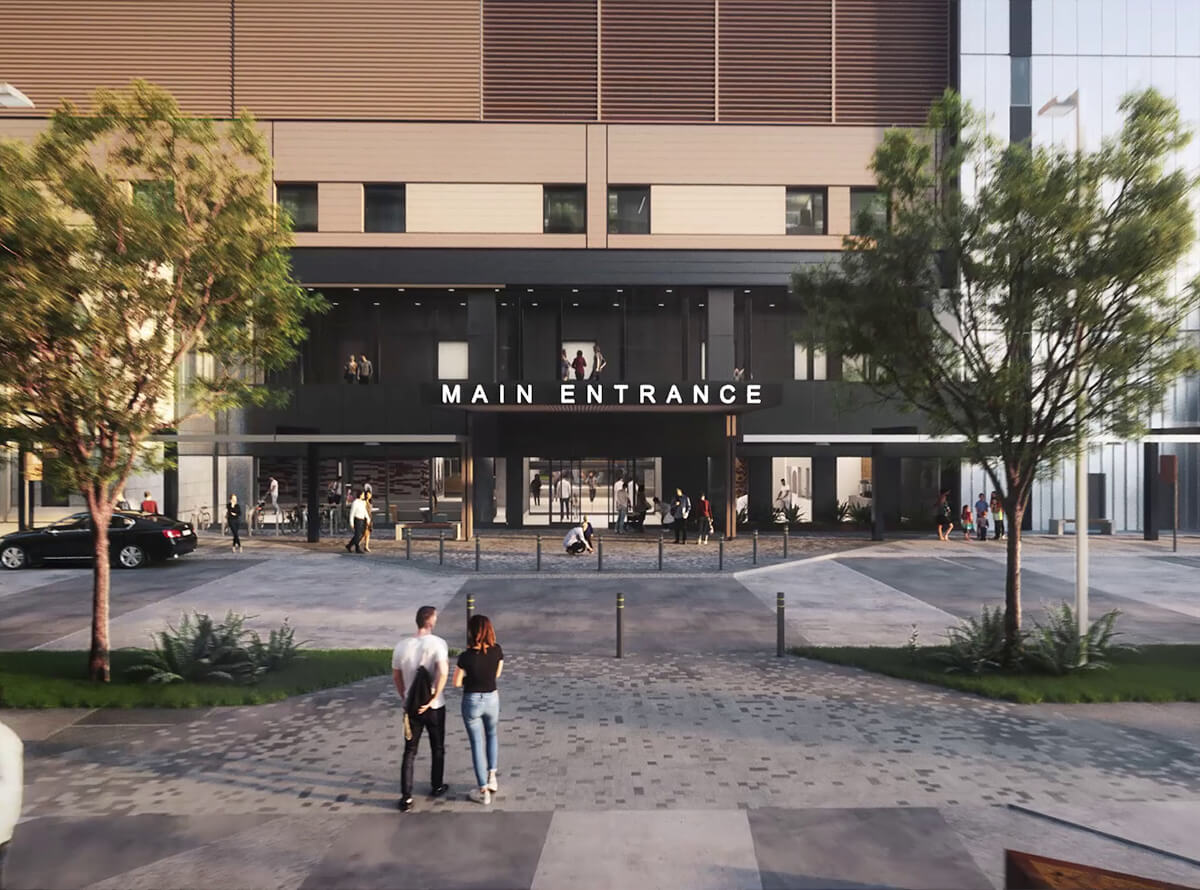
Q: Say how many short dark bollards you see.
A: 12